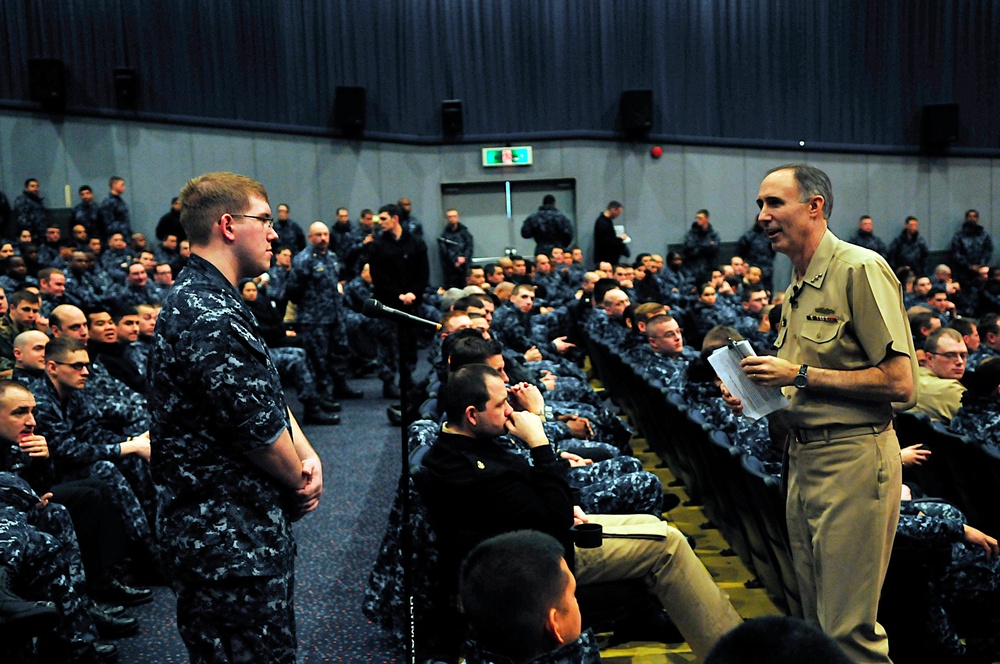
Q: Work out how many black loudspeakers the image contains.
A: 6